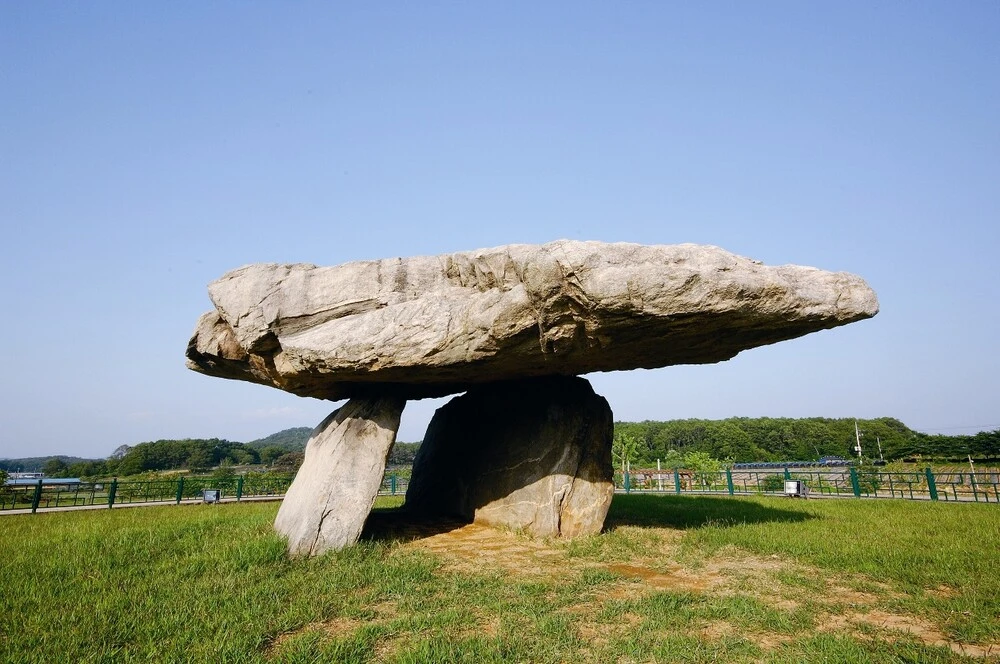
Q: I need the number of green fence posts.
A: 11